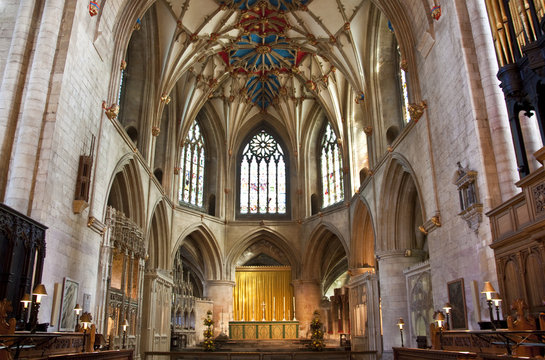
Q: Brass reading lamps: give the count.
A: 10